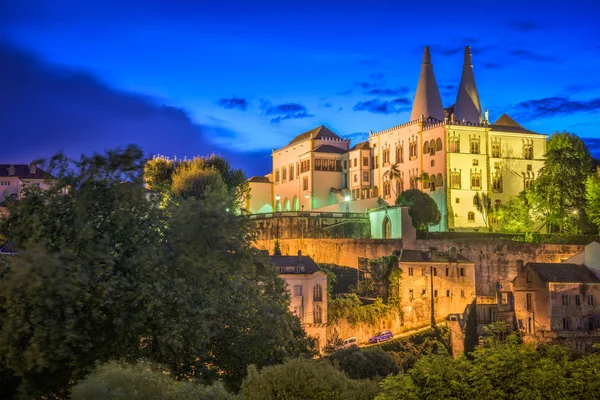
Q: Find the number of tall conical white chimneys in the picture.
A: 2